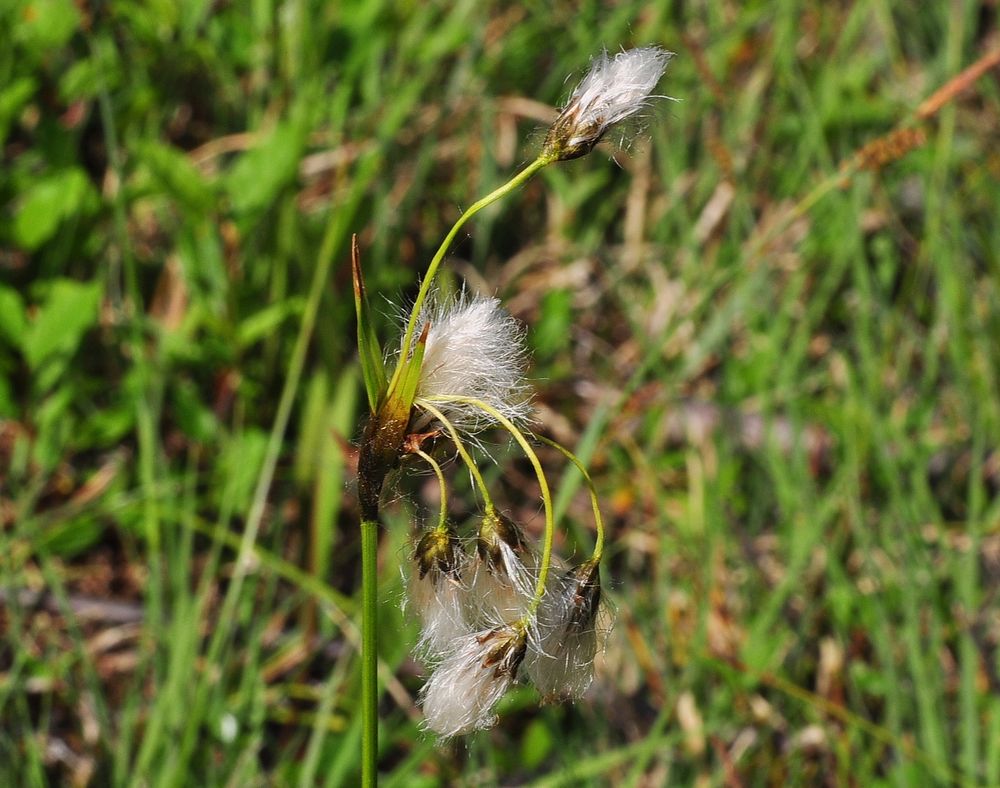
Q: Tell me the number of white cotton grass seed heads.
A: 6